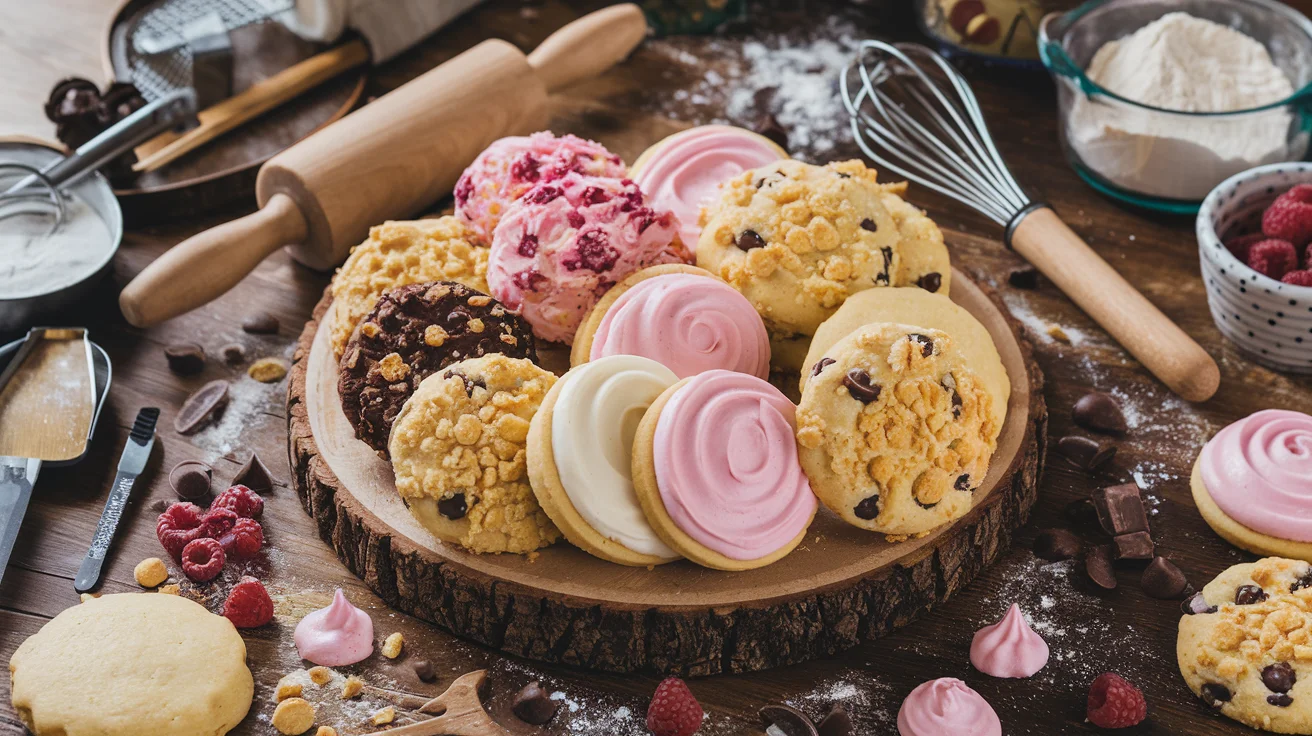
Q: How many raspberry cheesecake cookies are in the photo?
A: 2